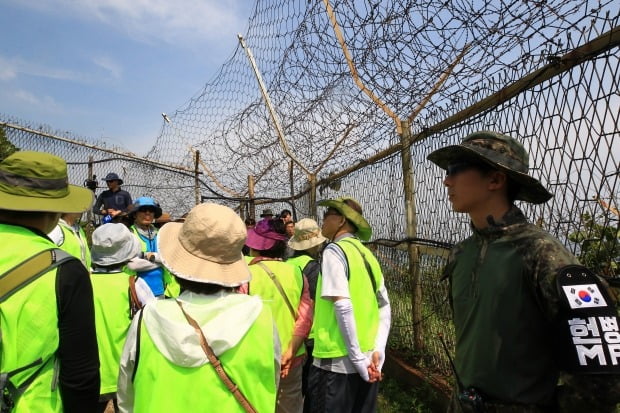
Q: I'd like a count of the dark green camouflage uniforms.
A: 1